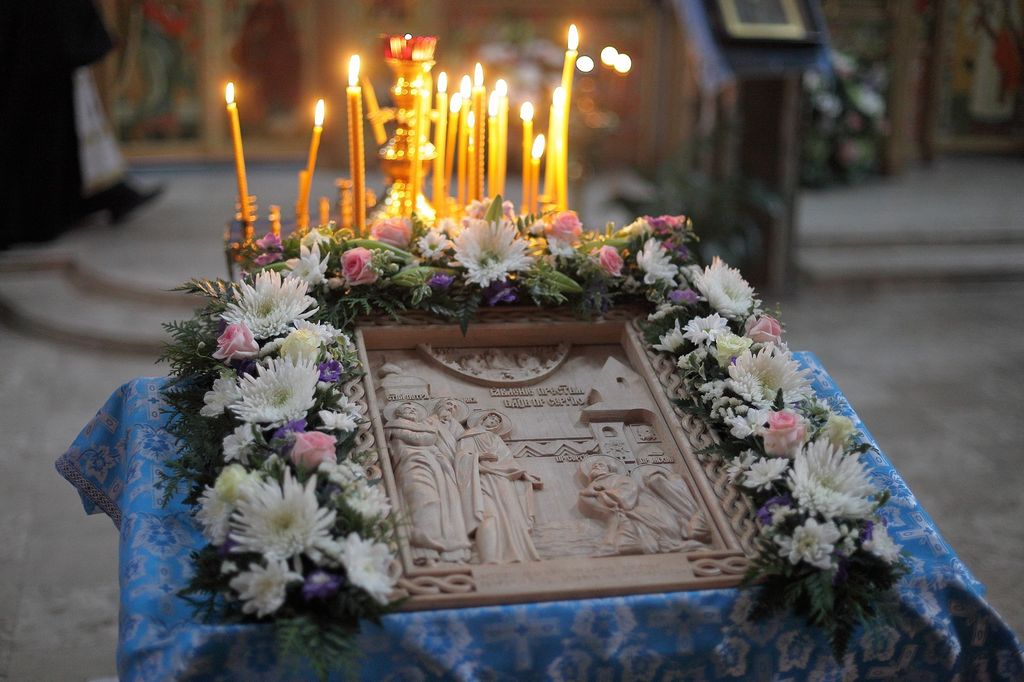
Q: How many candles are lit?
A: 14